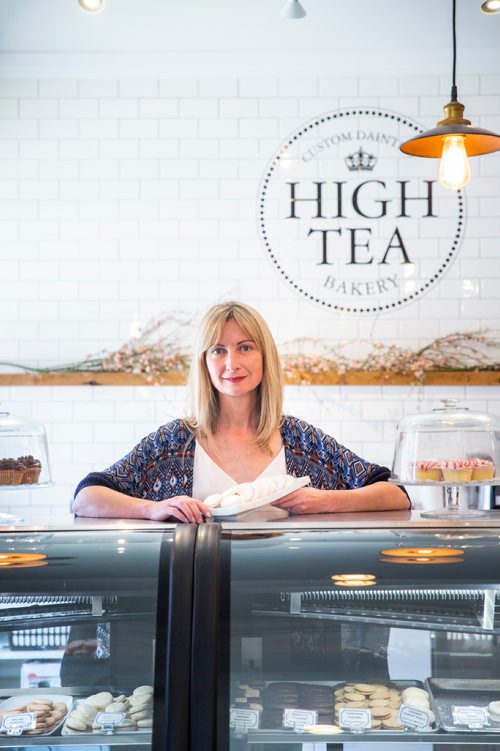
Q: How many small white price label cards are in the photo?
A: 7